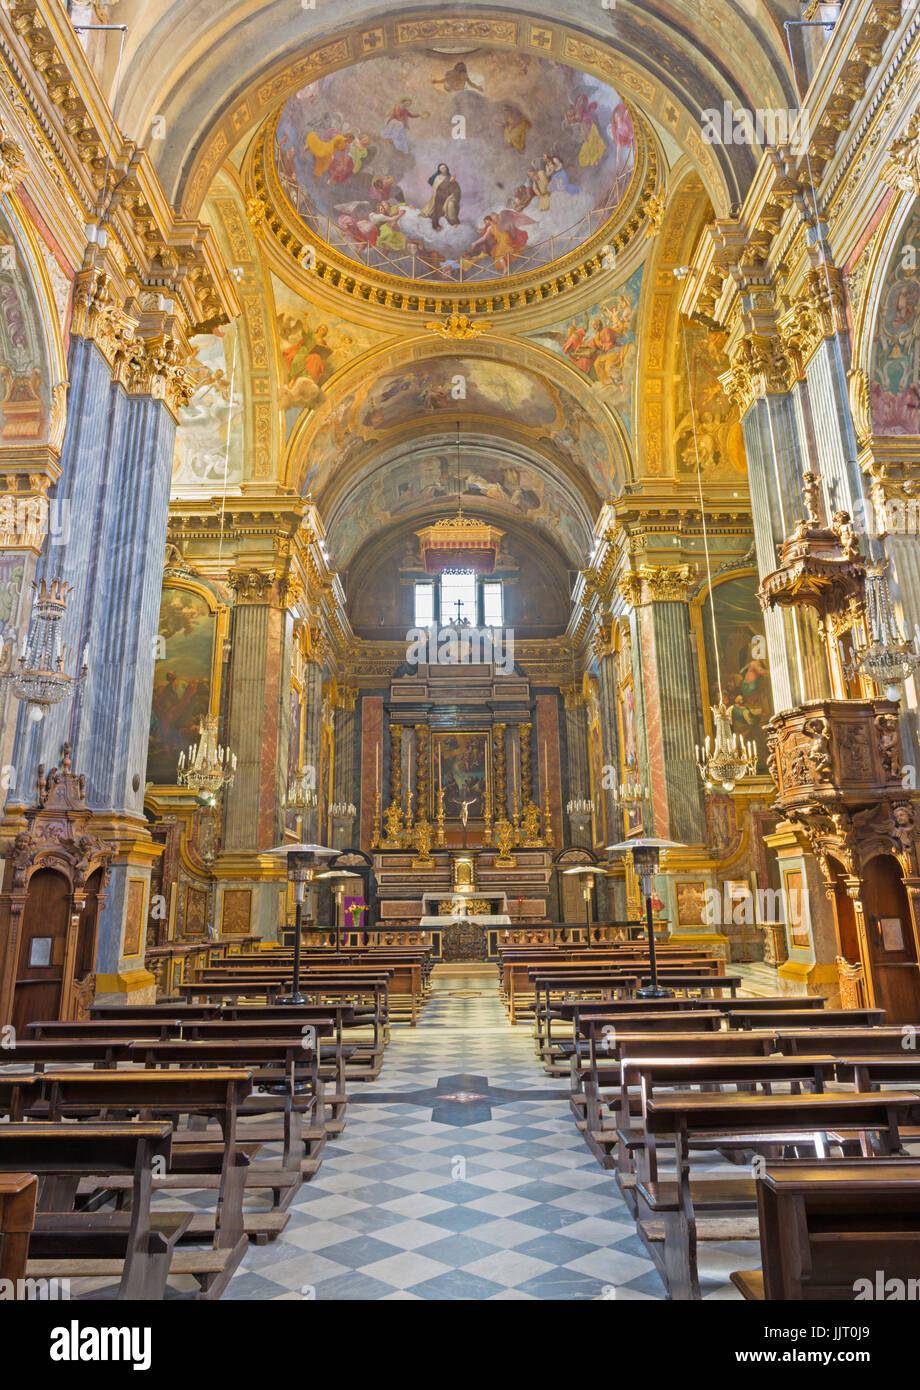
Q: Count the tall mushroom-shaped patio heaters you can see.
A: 4